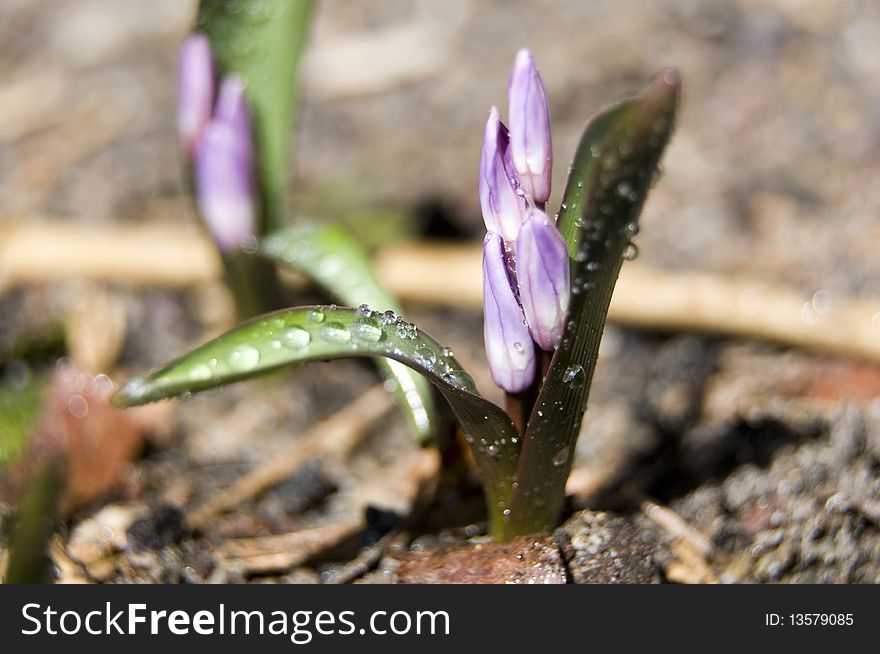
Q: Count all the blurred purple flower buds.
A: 3